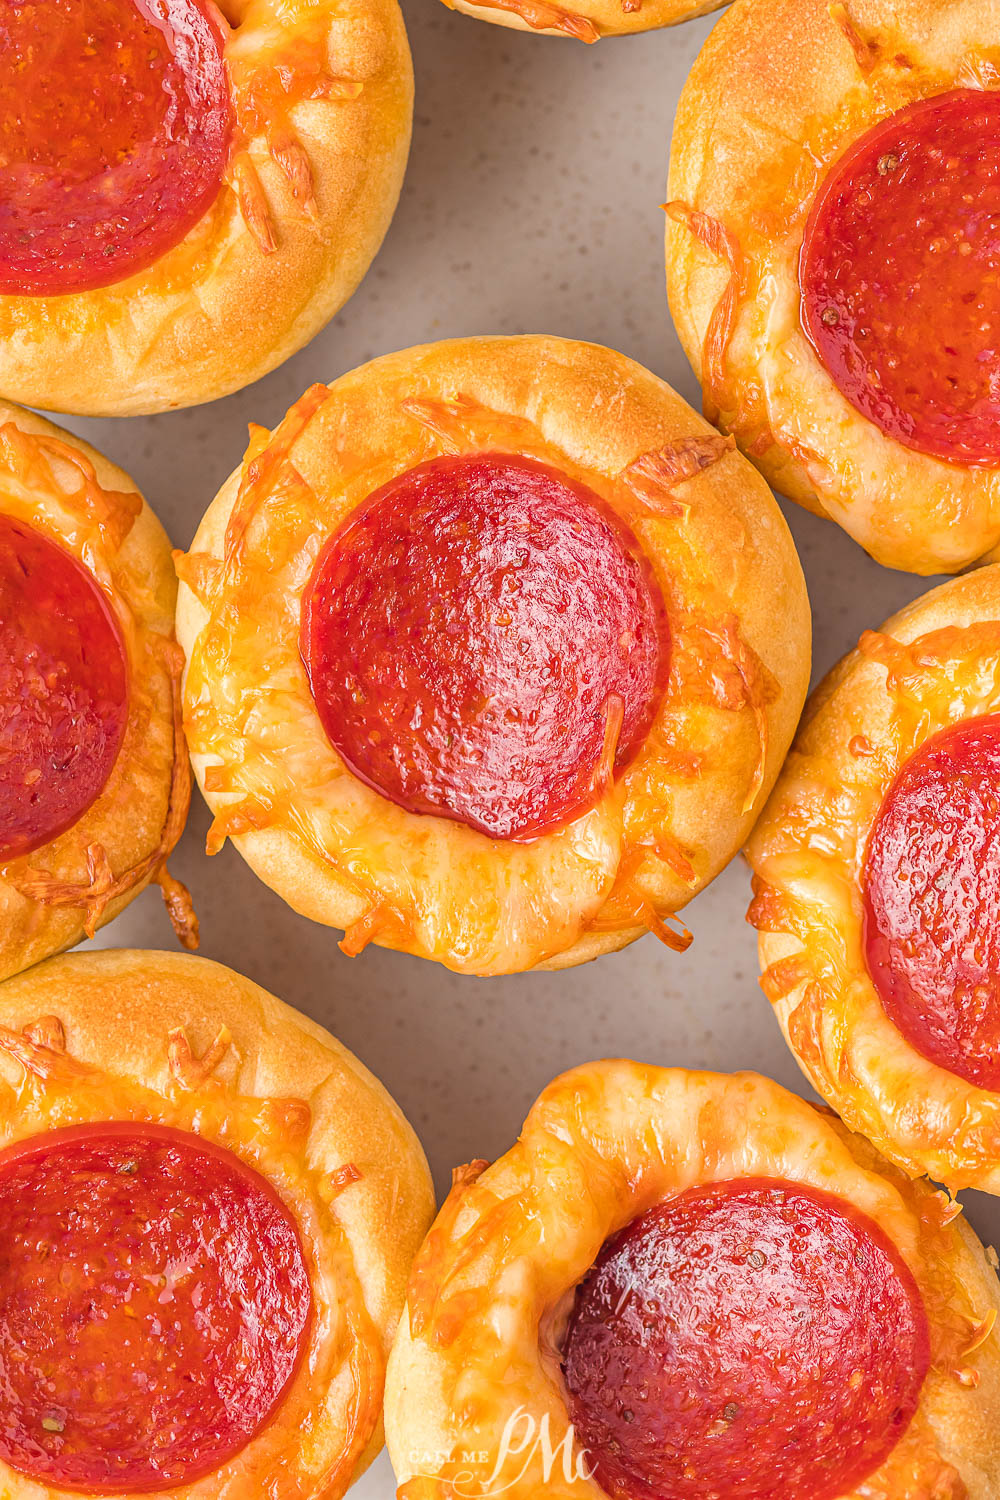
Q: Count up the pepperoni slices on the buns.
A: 7